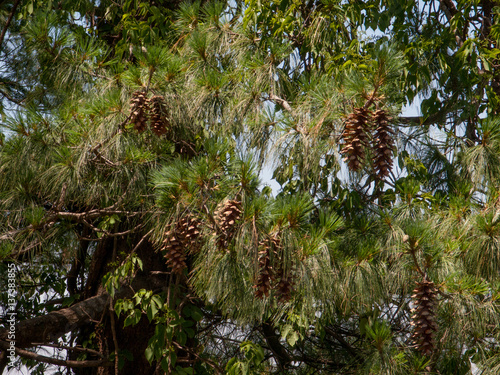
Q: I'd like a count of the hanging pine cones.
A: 10